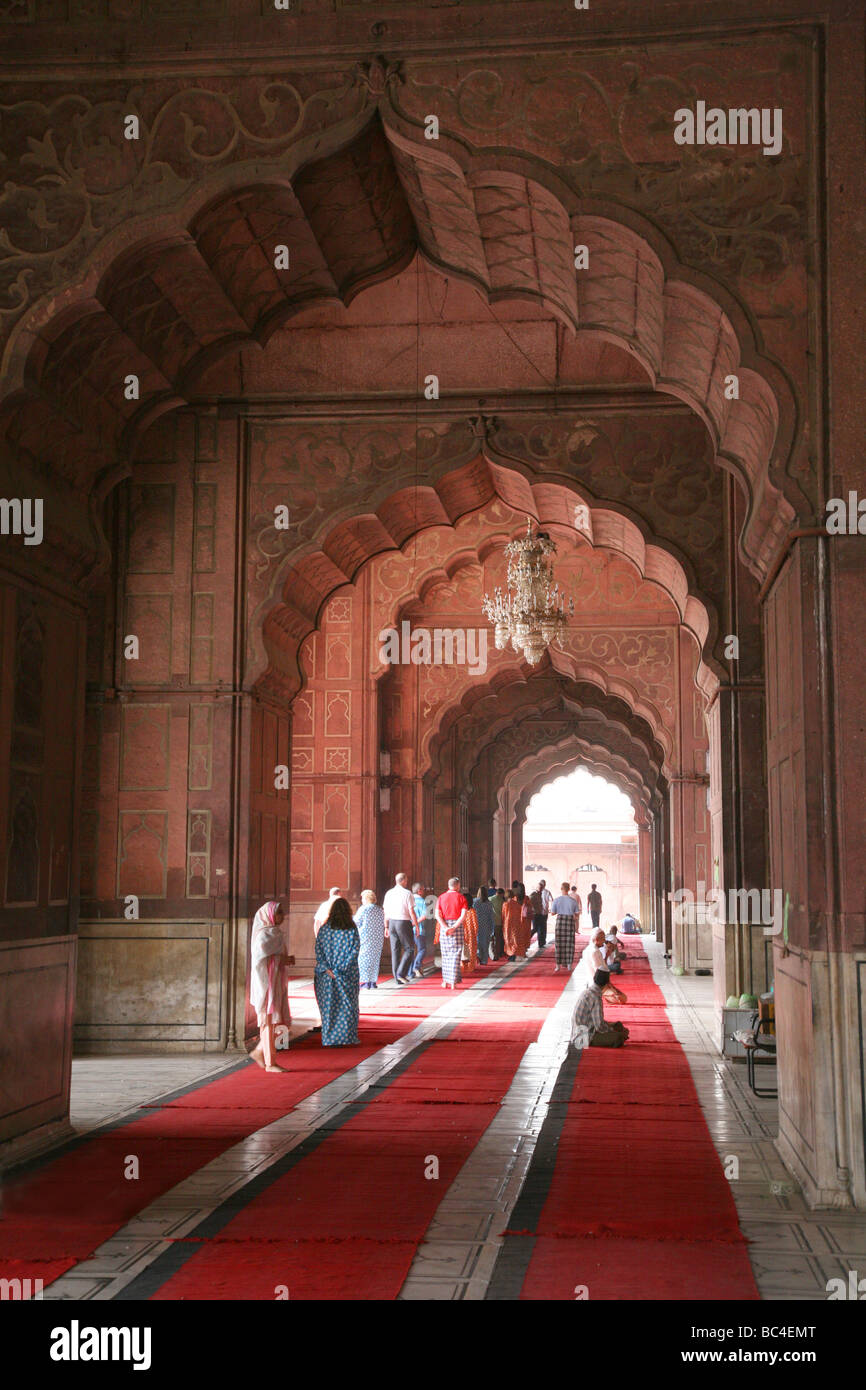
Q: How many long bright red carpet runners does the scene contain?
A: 3